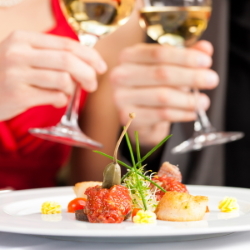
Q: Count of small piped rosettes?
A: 3